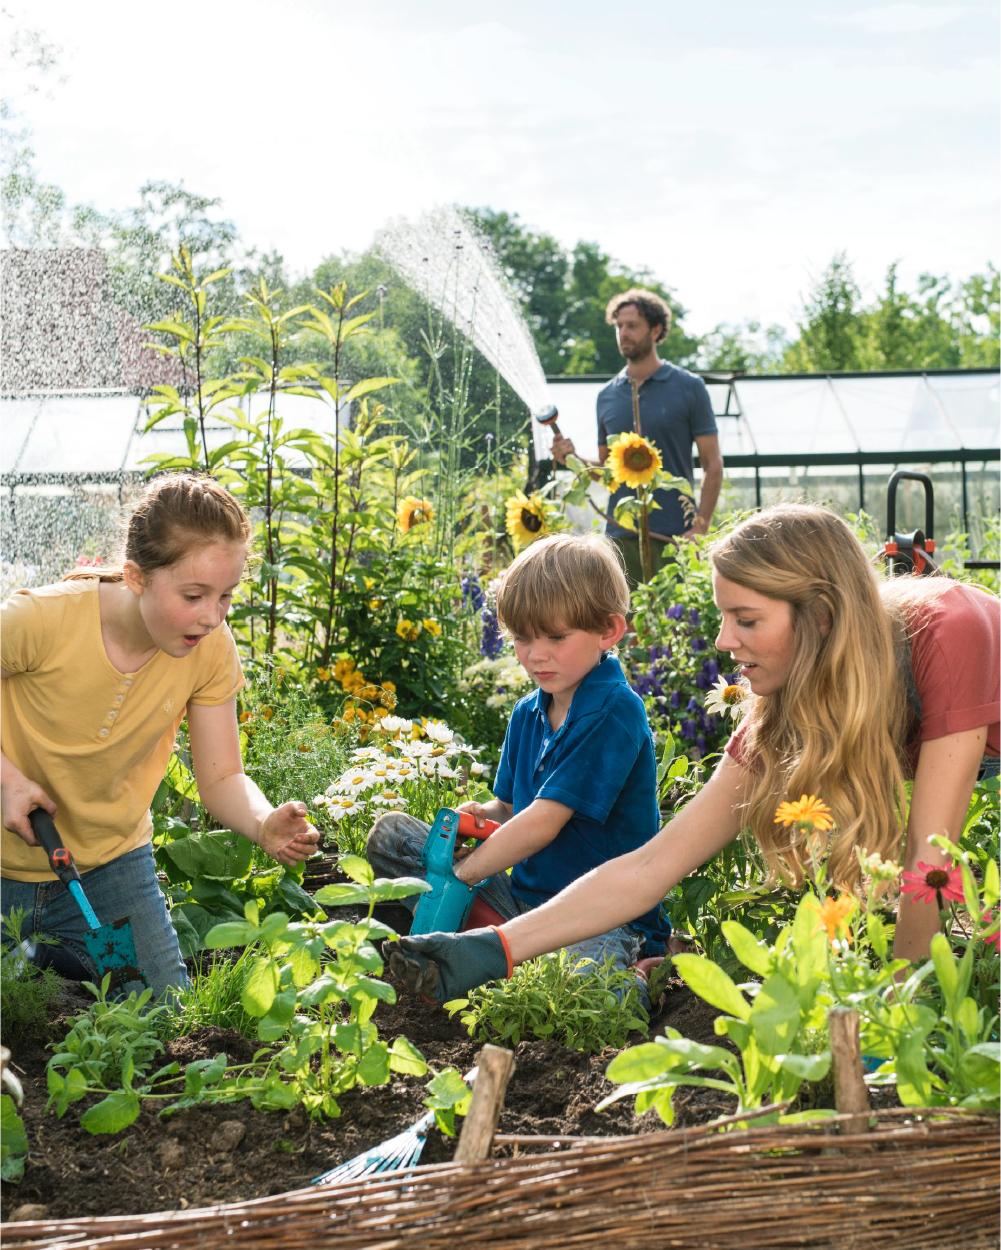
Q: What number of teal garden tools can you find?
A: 3